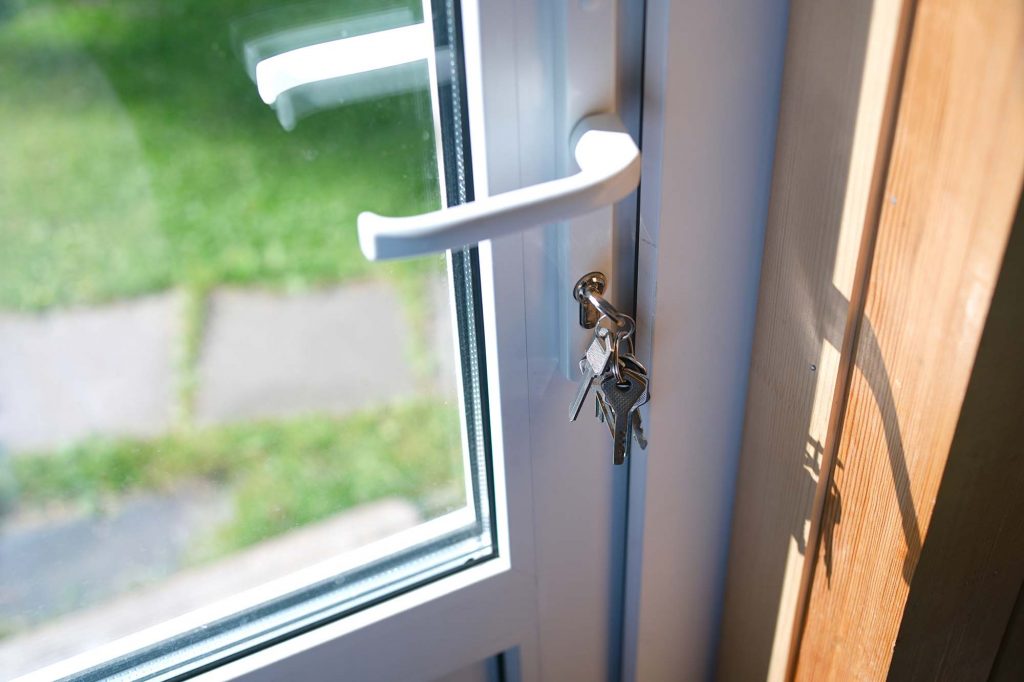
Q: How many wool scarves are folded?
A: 0